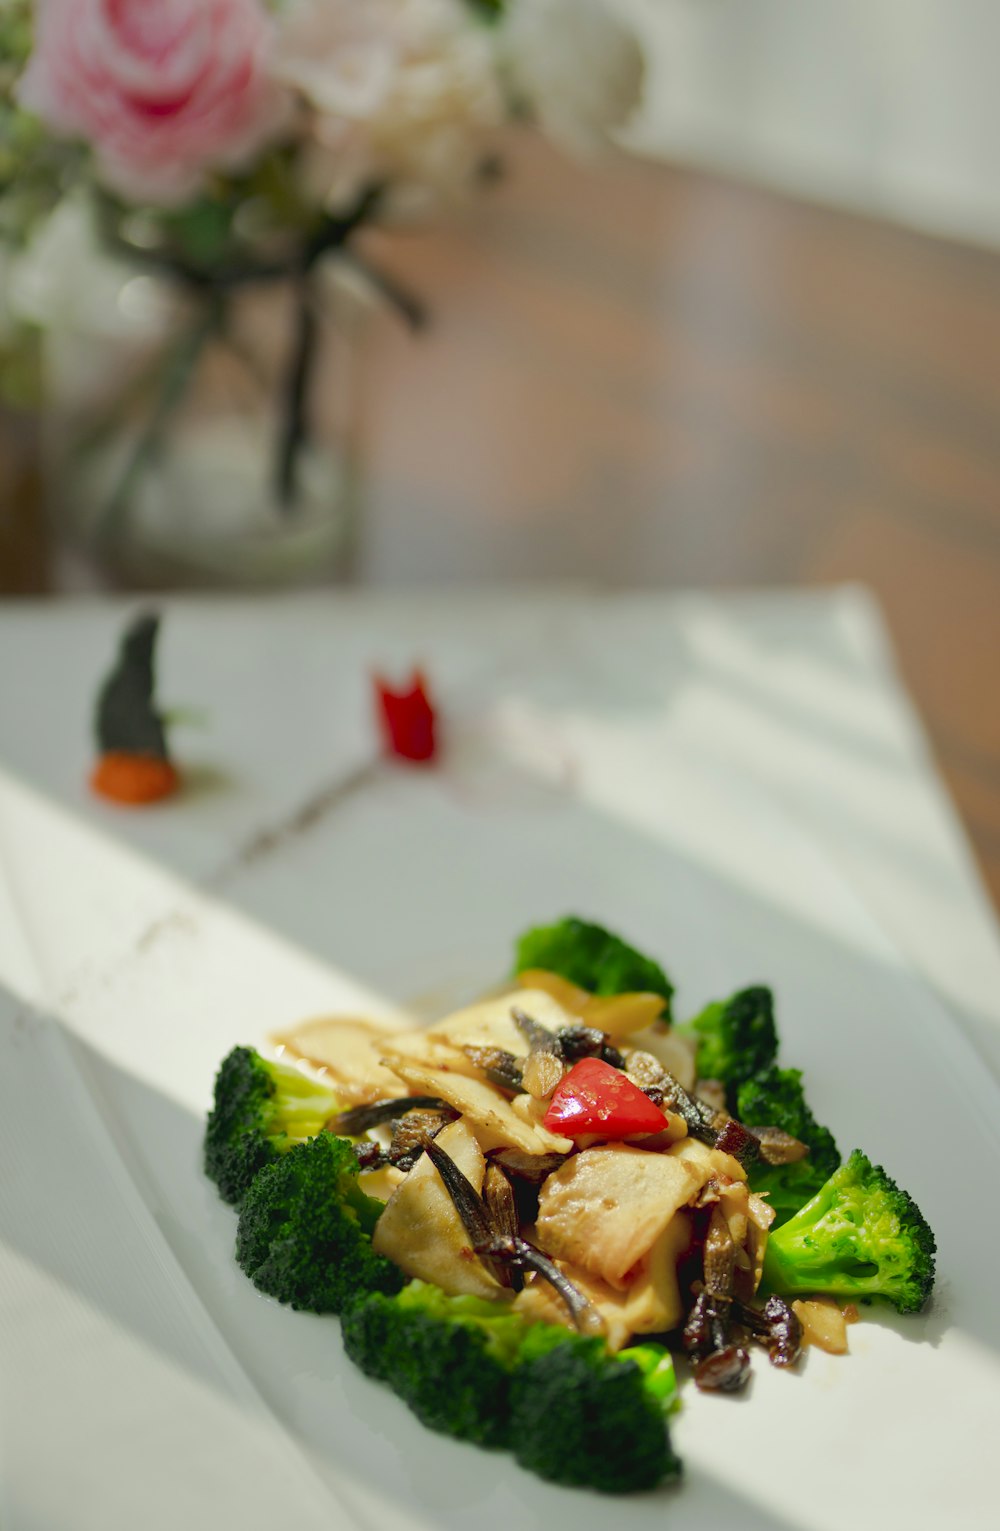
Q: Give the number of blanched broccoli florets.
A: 8